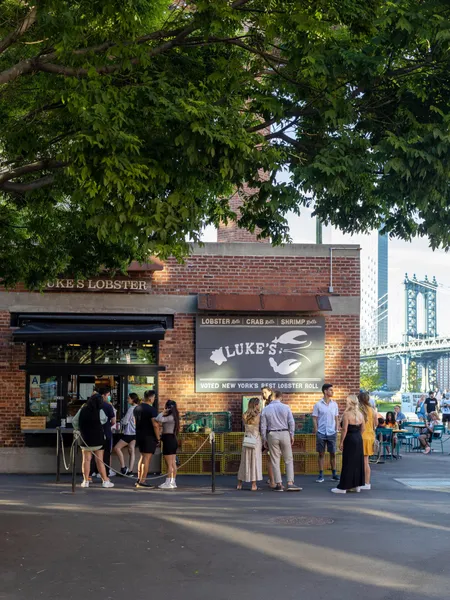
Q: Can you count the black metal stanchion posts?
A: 3